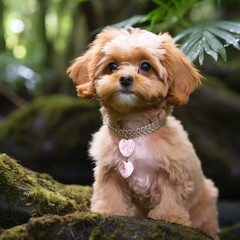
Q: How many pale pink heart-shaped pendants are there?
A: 2